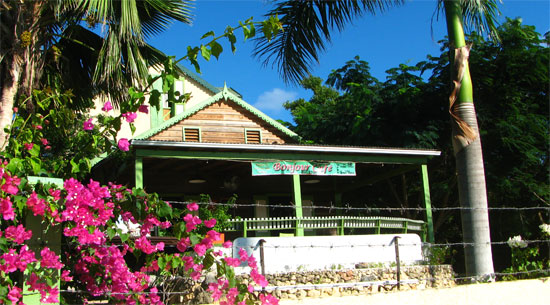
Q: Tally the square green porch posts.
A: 3